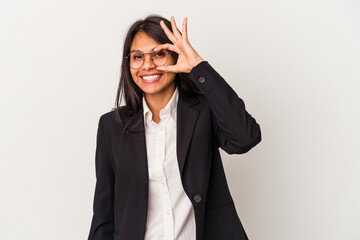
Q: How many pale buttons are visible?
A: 4